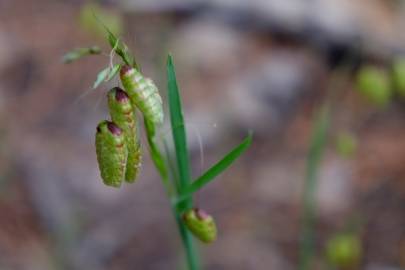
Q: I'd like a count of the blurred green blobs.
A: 5